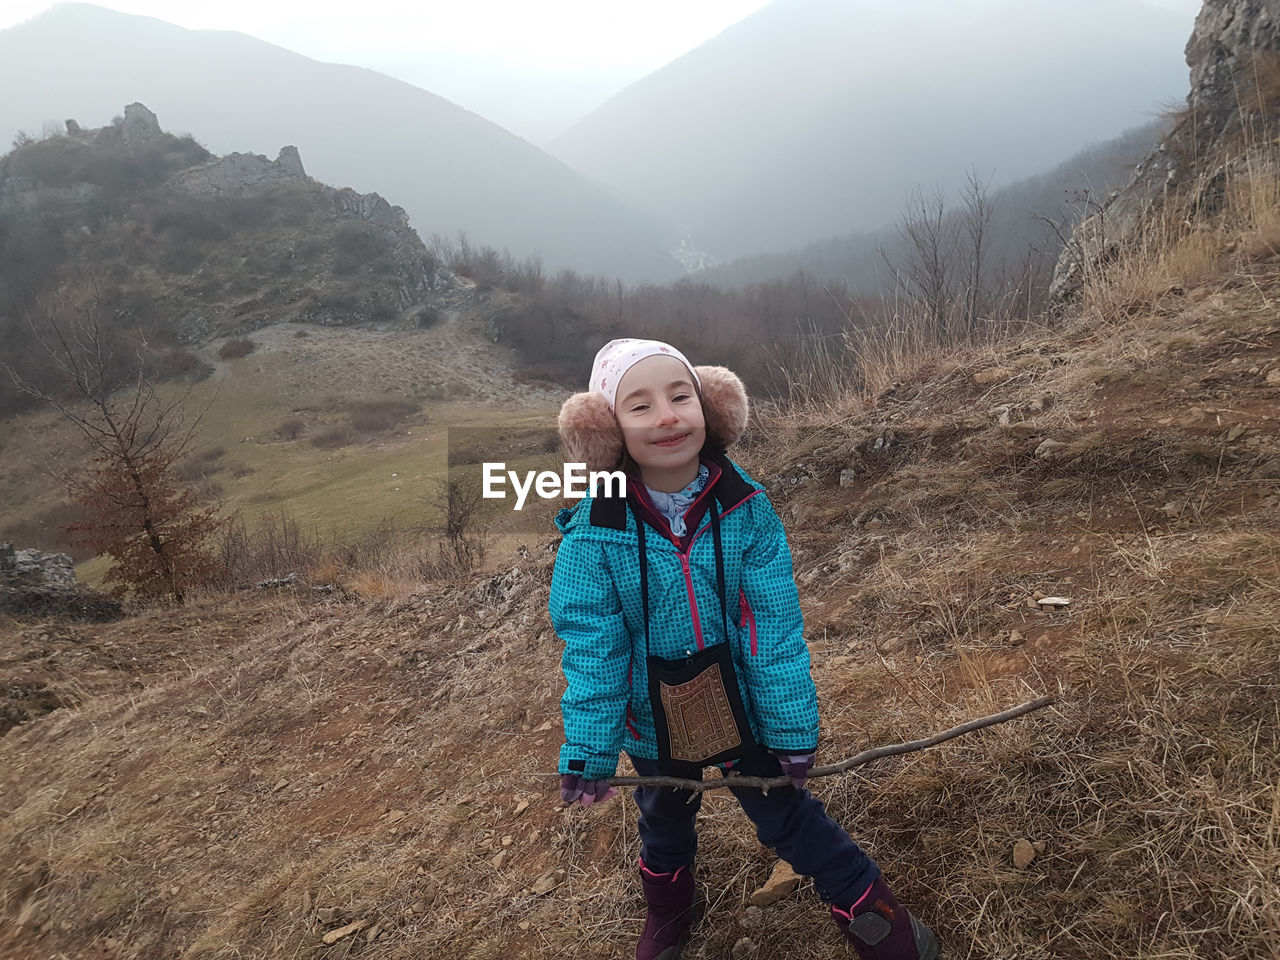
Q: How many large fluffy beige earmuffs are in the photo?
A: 2